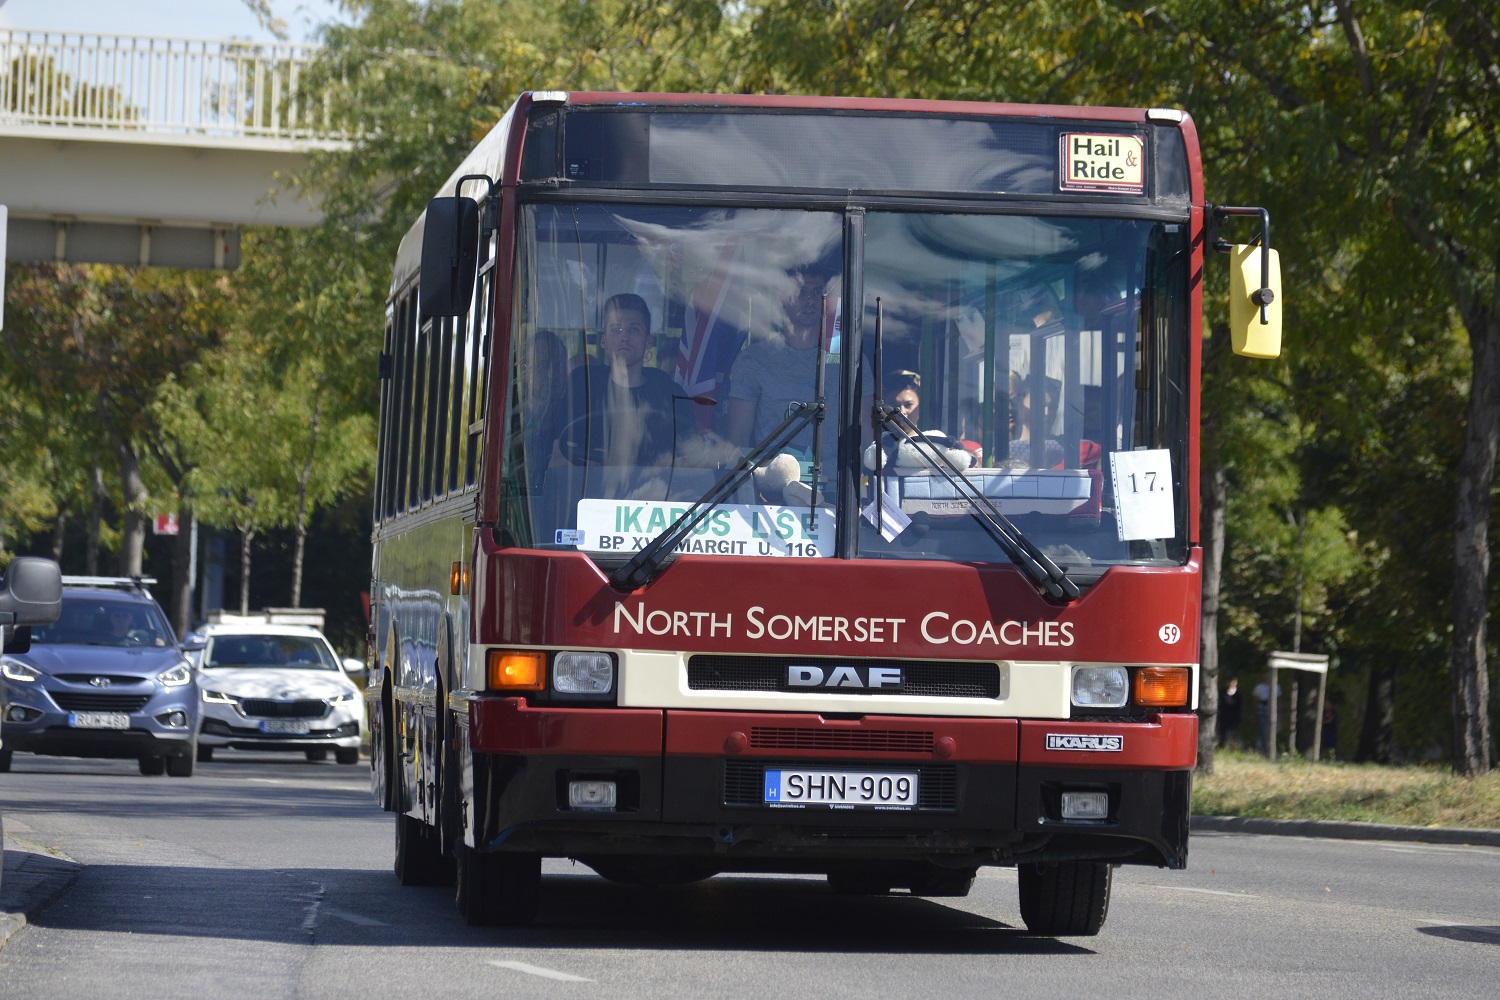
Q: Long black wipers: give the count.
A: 2